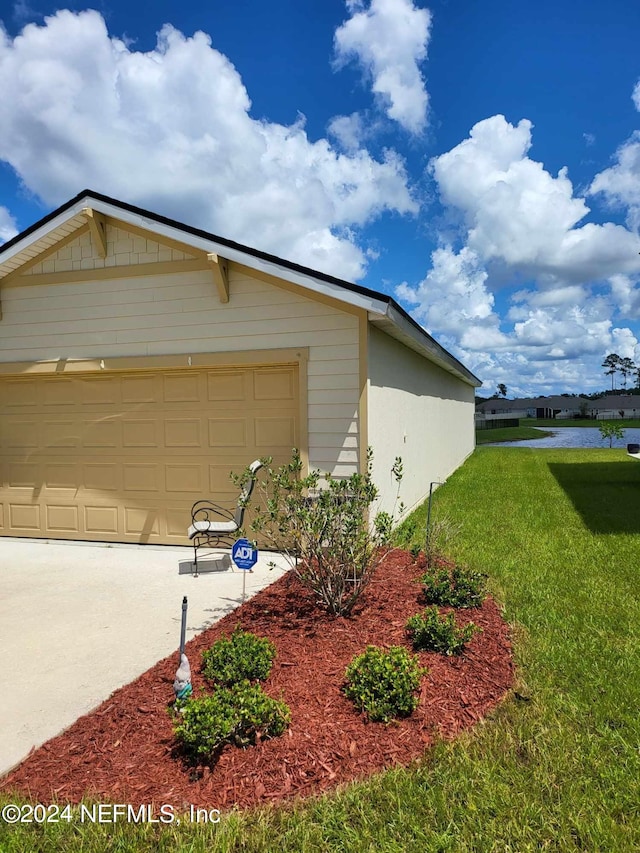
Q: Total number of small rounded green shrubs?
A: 5